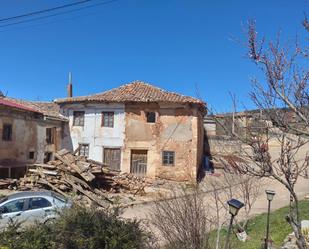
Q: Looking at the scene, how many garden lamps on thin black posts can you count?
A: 2